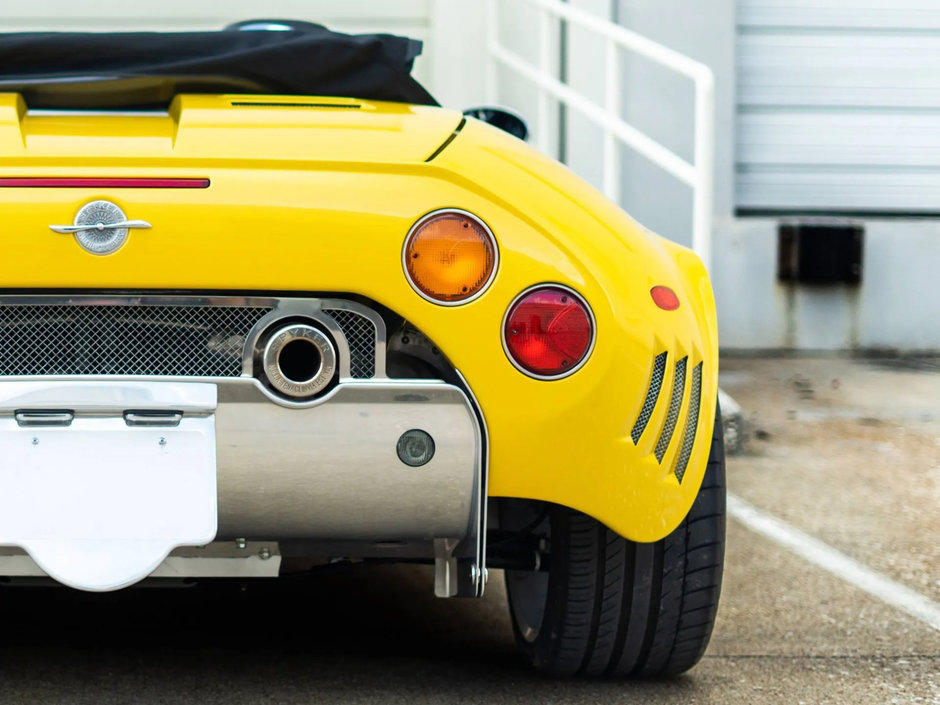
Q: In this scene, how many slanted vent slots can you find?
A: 3